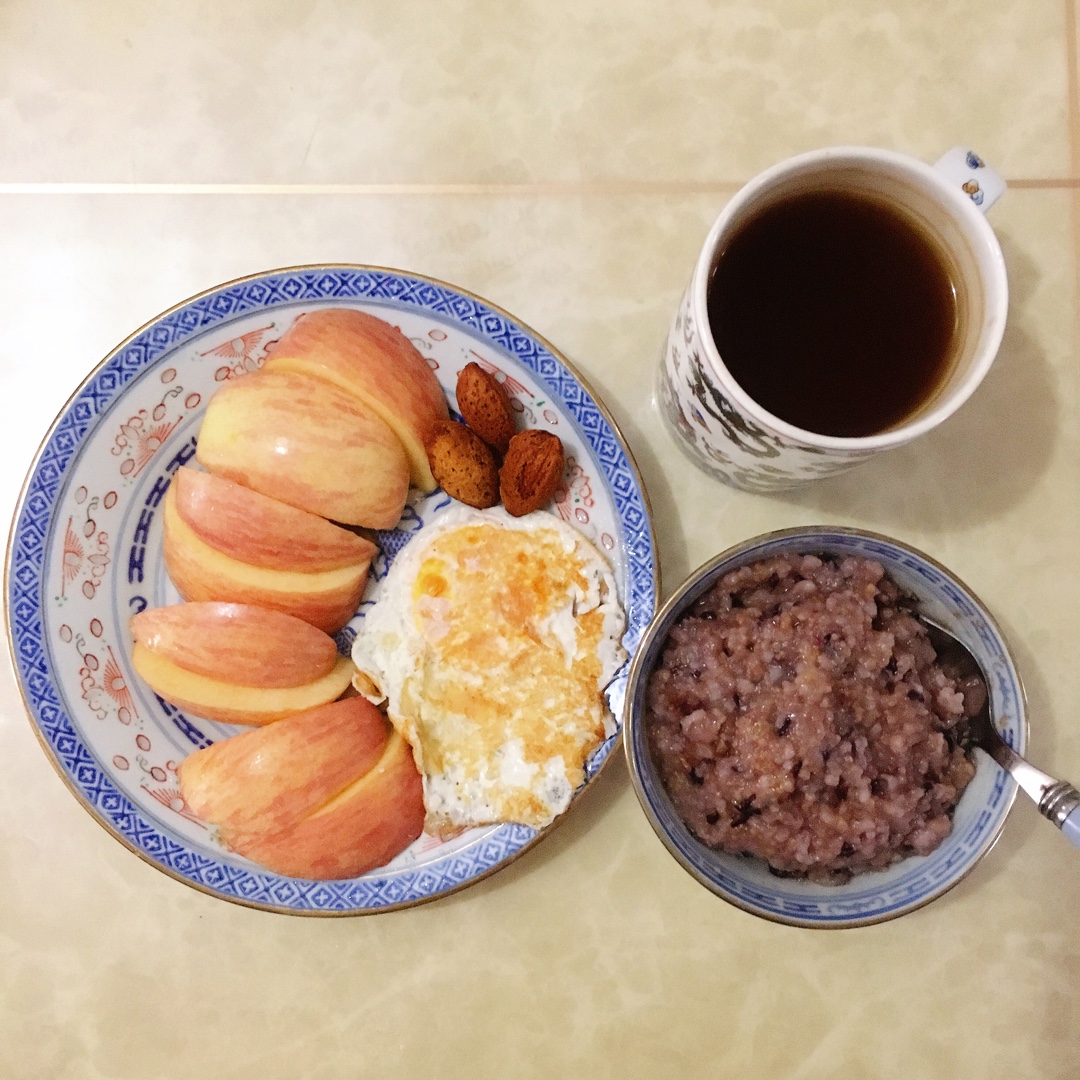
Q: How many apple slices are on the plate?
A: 8